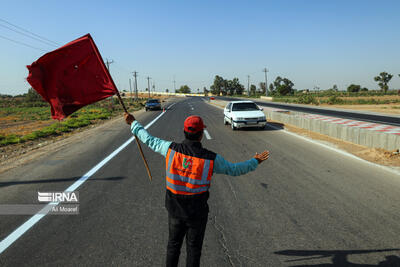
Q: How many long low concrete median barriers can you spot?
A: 1